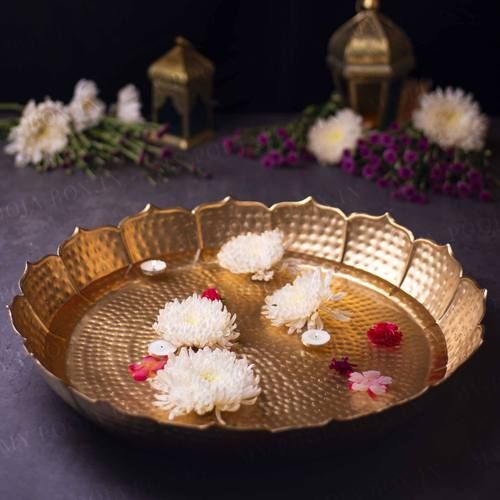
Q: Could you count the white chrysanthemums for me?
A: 9